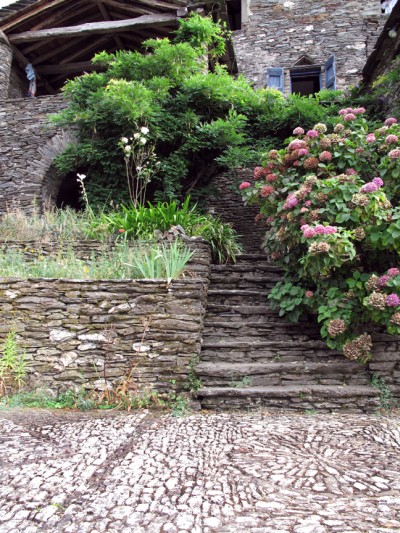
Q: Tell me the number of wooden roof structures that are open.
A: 1